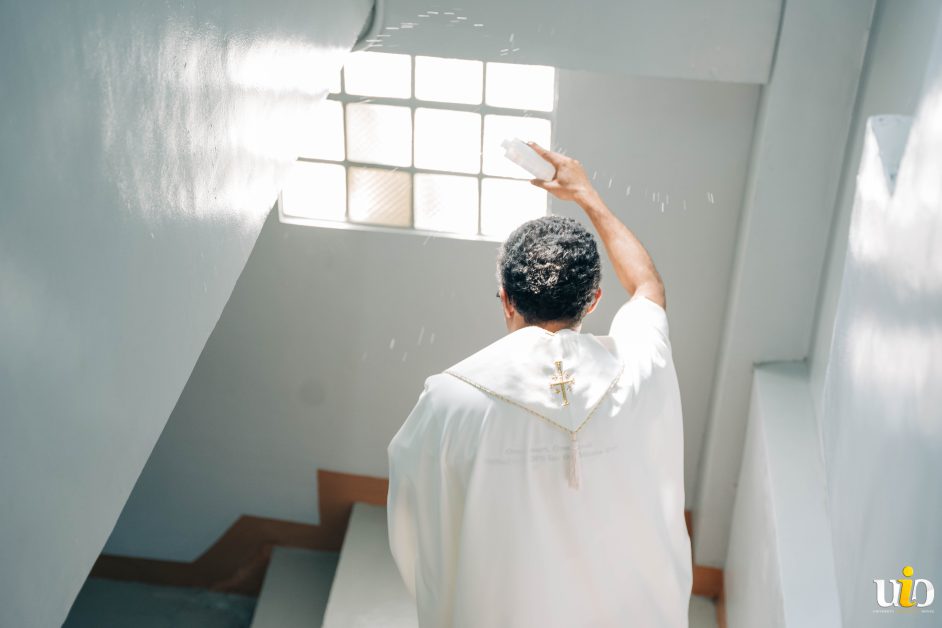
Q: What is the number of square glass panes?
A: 12